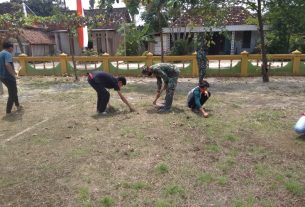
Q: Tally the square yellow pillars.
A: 7